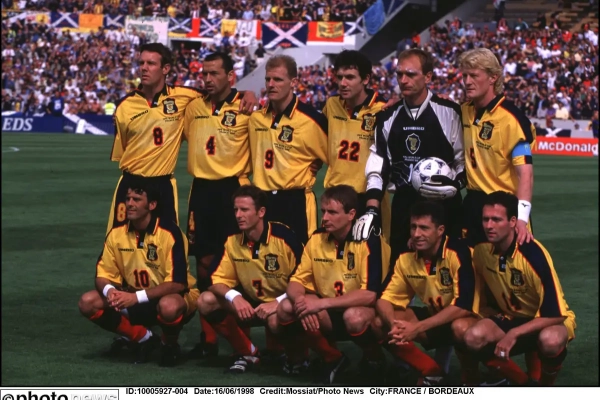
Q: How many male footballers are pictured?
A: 11